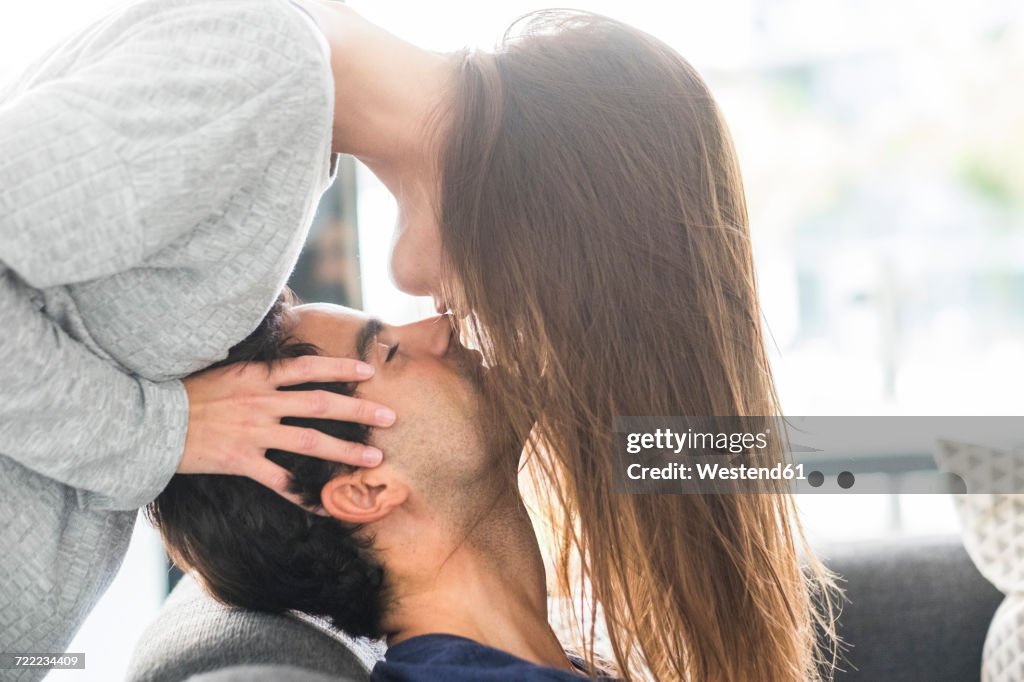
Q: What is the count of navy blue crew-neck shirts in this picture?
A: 1